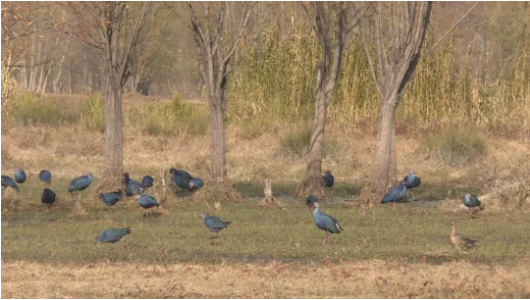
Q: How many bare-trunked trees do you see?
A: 4